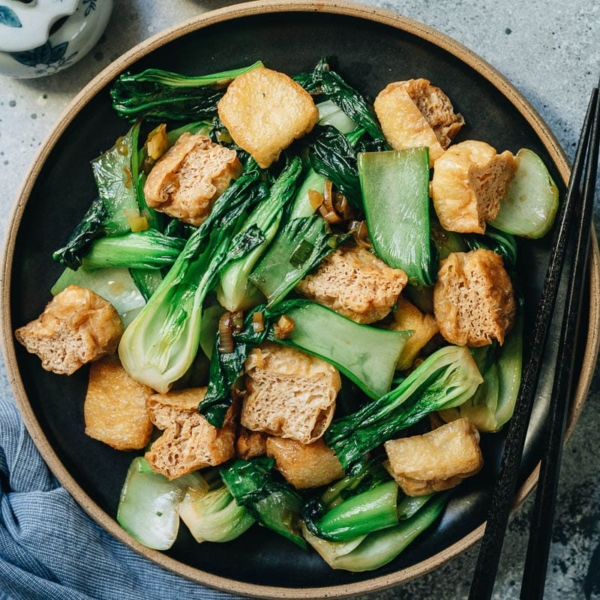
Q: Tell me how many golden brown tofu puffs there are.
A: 13